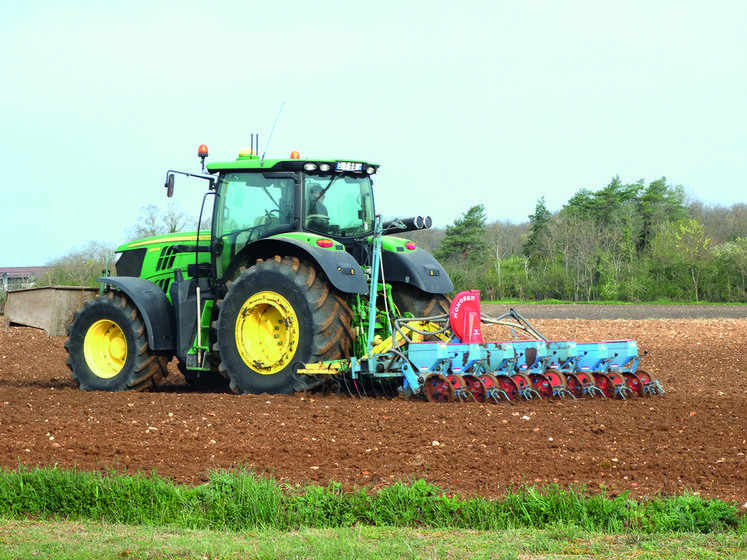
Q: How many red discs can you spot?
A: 14